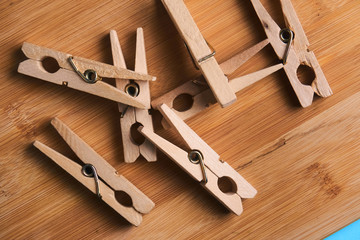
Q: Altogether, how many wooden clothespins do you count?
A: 7